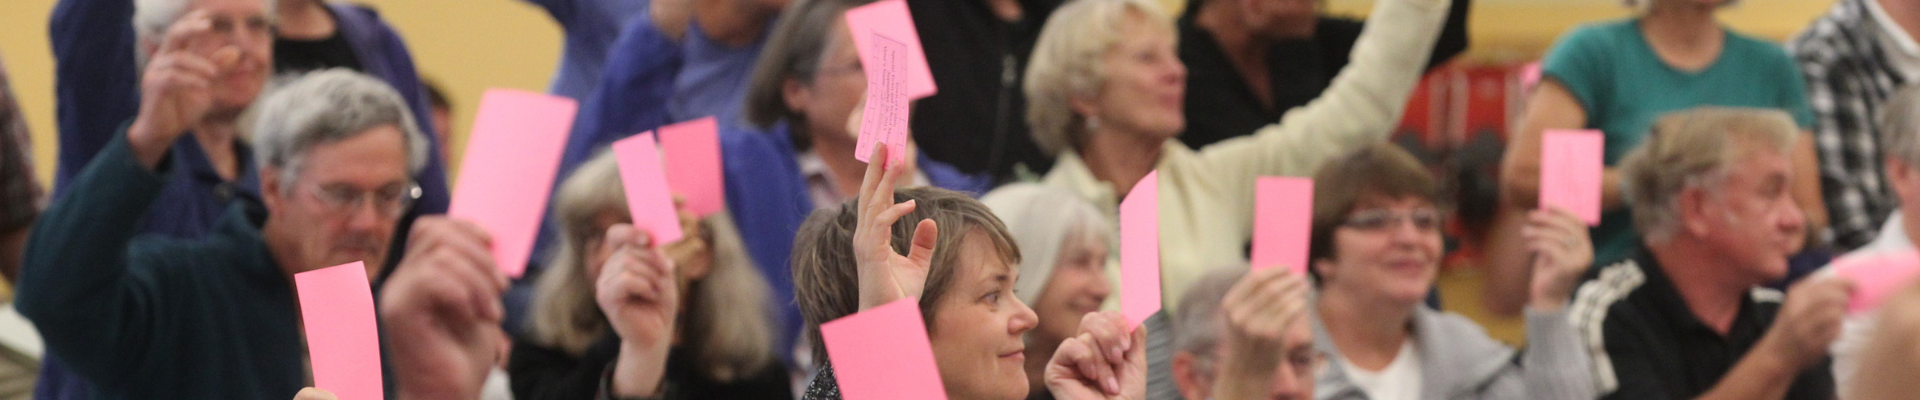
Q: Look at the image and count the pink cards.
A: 11